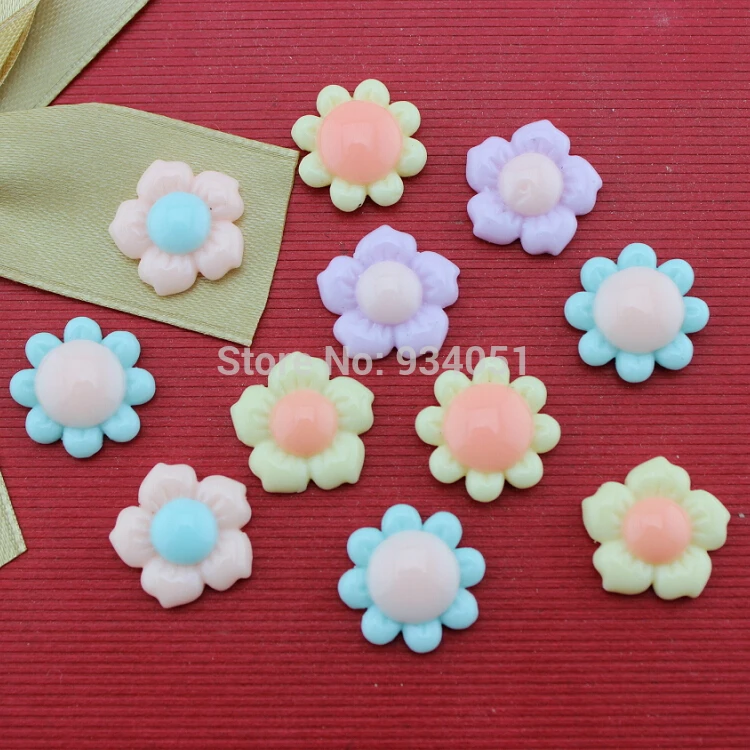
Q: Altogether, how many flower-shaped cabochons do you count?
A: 11